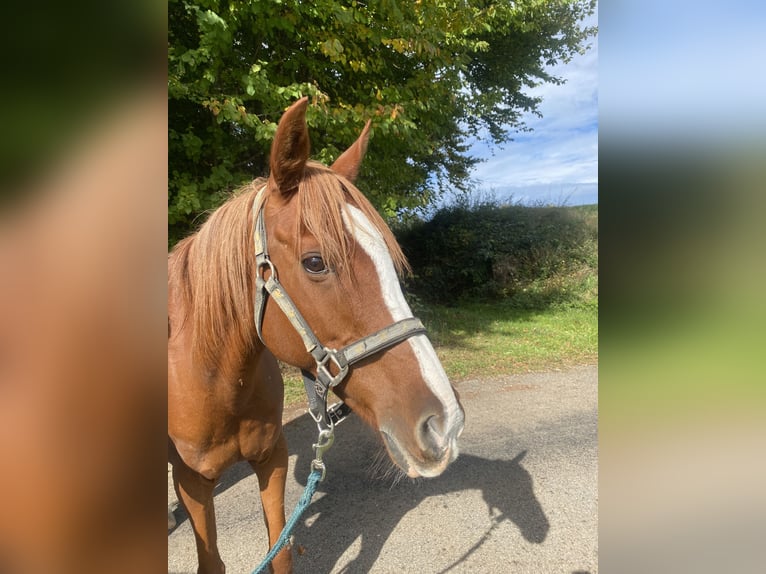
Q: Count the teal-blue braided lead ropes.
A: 1